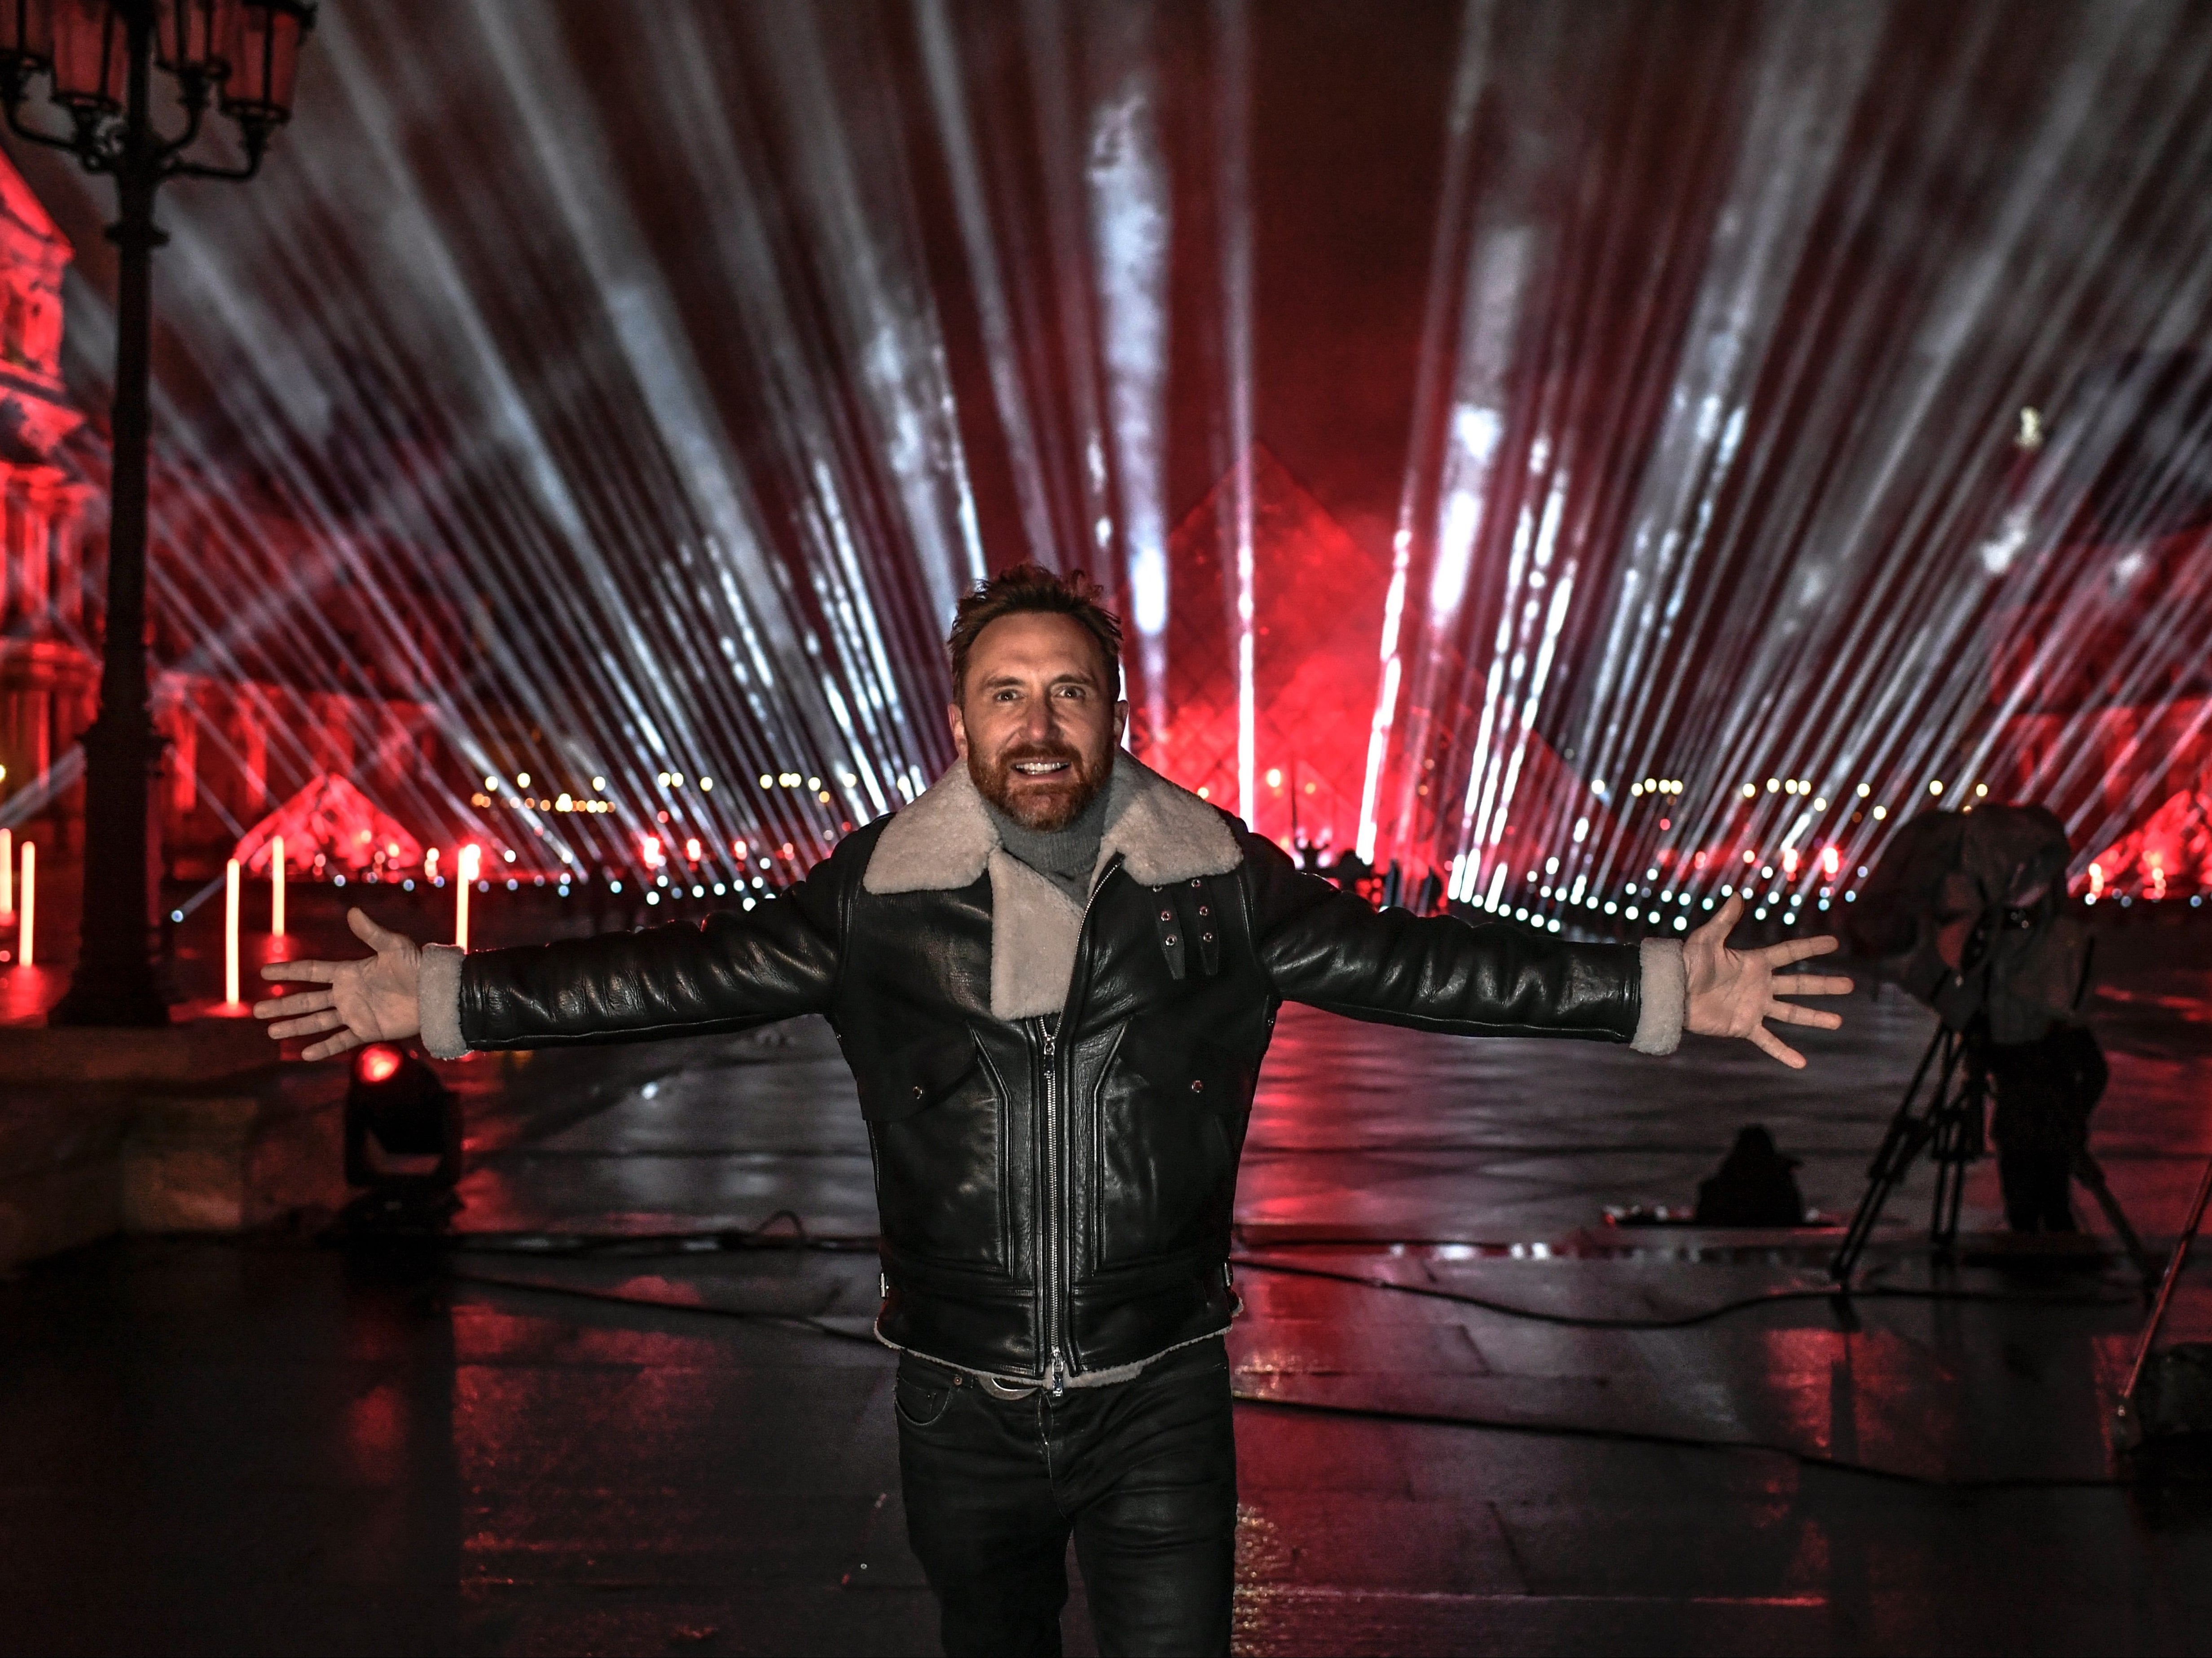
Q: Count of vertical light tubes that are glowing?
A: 5